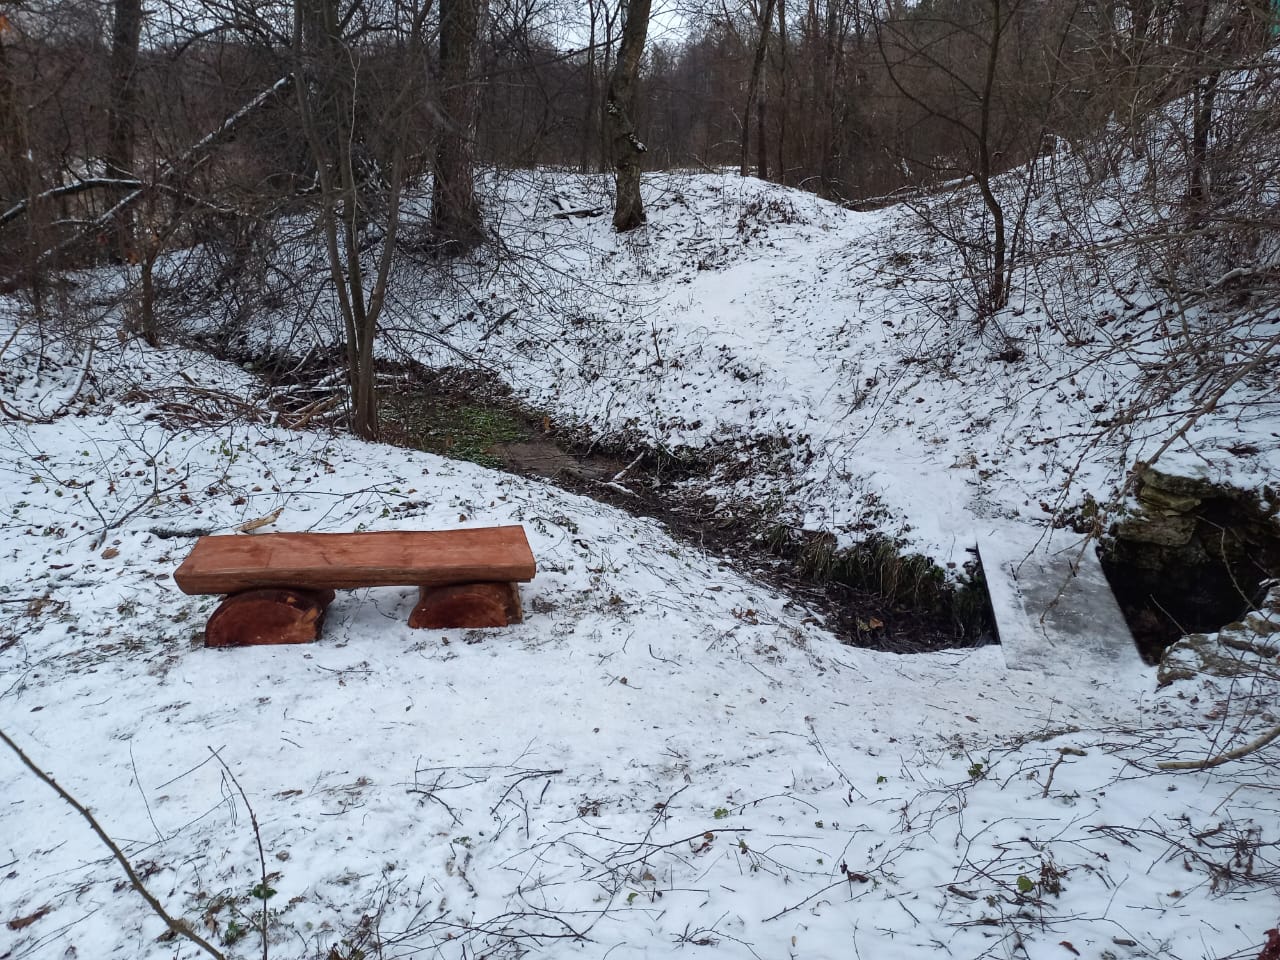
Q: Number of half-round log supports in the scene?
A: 2